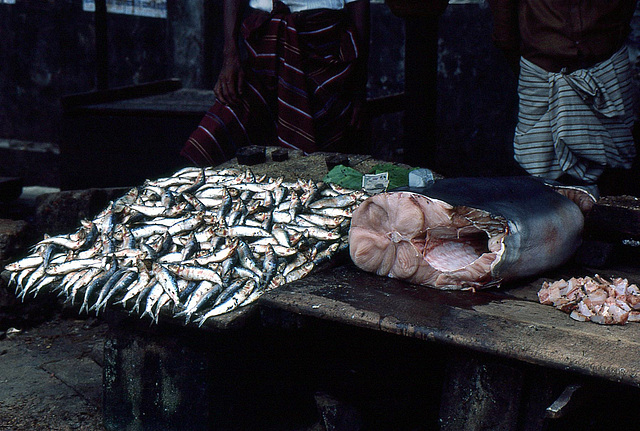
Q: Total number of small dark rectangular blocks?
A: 3